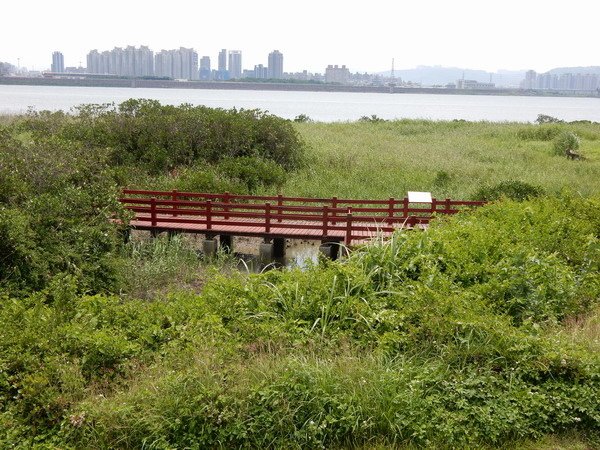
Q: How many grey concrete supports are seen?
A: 3